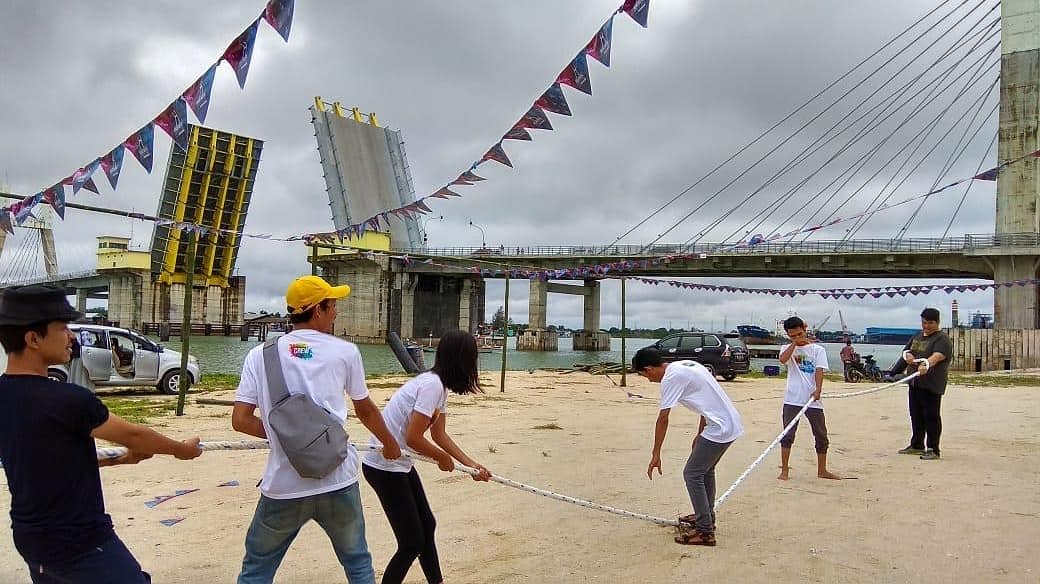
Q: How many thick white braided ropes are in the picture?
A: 1